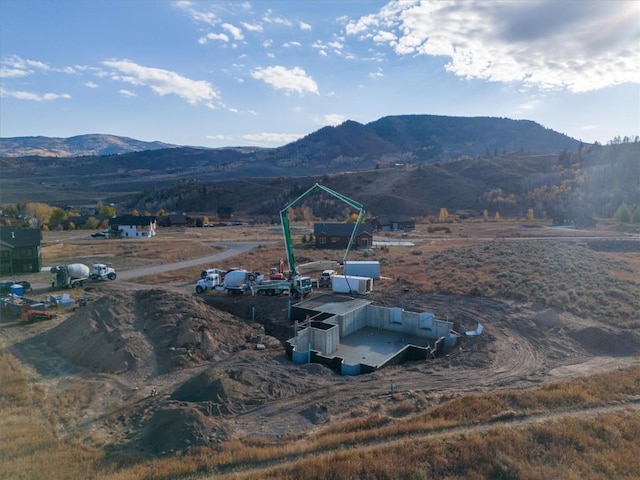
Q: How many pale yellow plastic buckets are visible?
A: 0